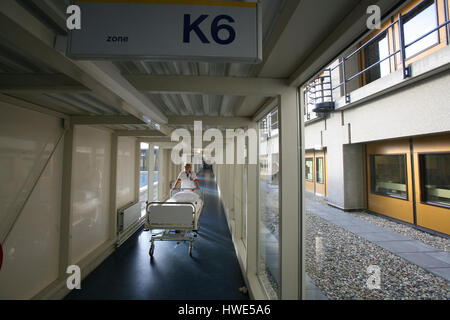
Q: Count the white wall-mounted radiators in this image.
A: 1